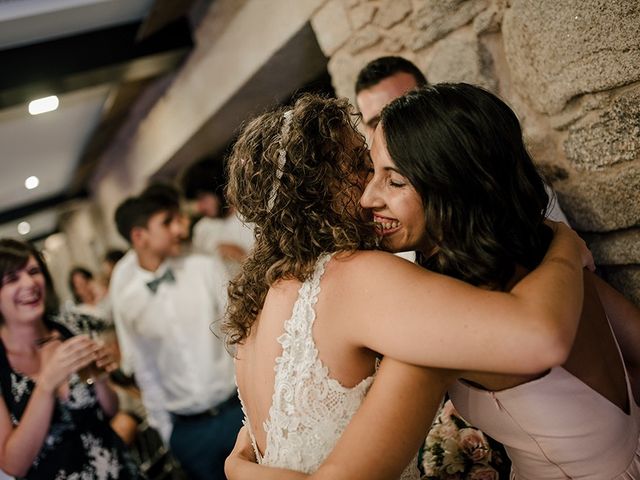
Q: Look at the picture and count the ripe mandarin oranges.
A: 0